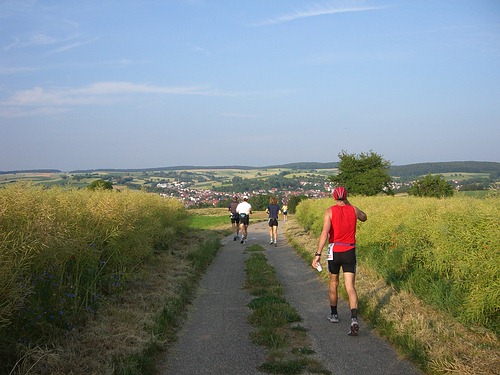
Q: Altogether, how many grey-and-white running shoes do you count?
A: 2